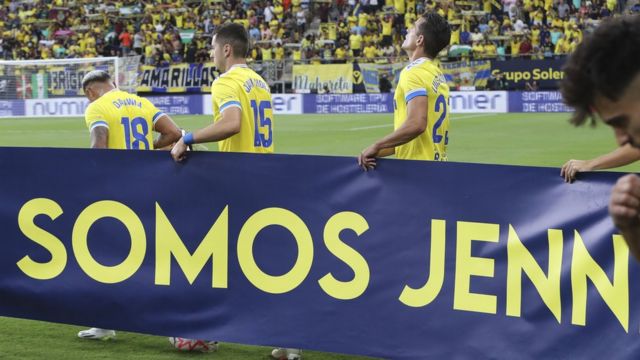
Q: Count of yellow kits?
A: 3